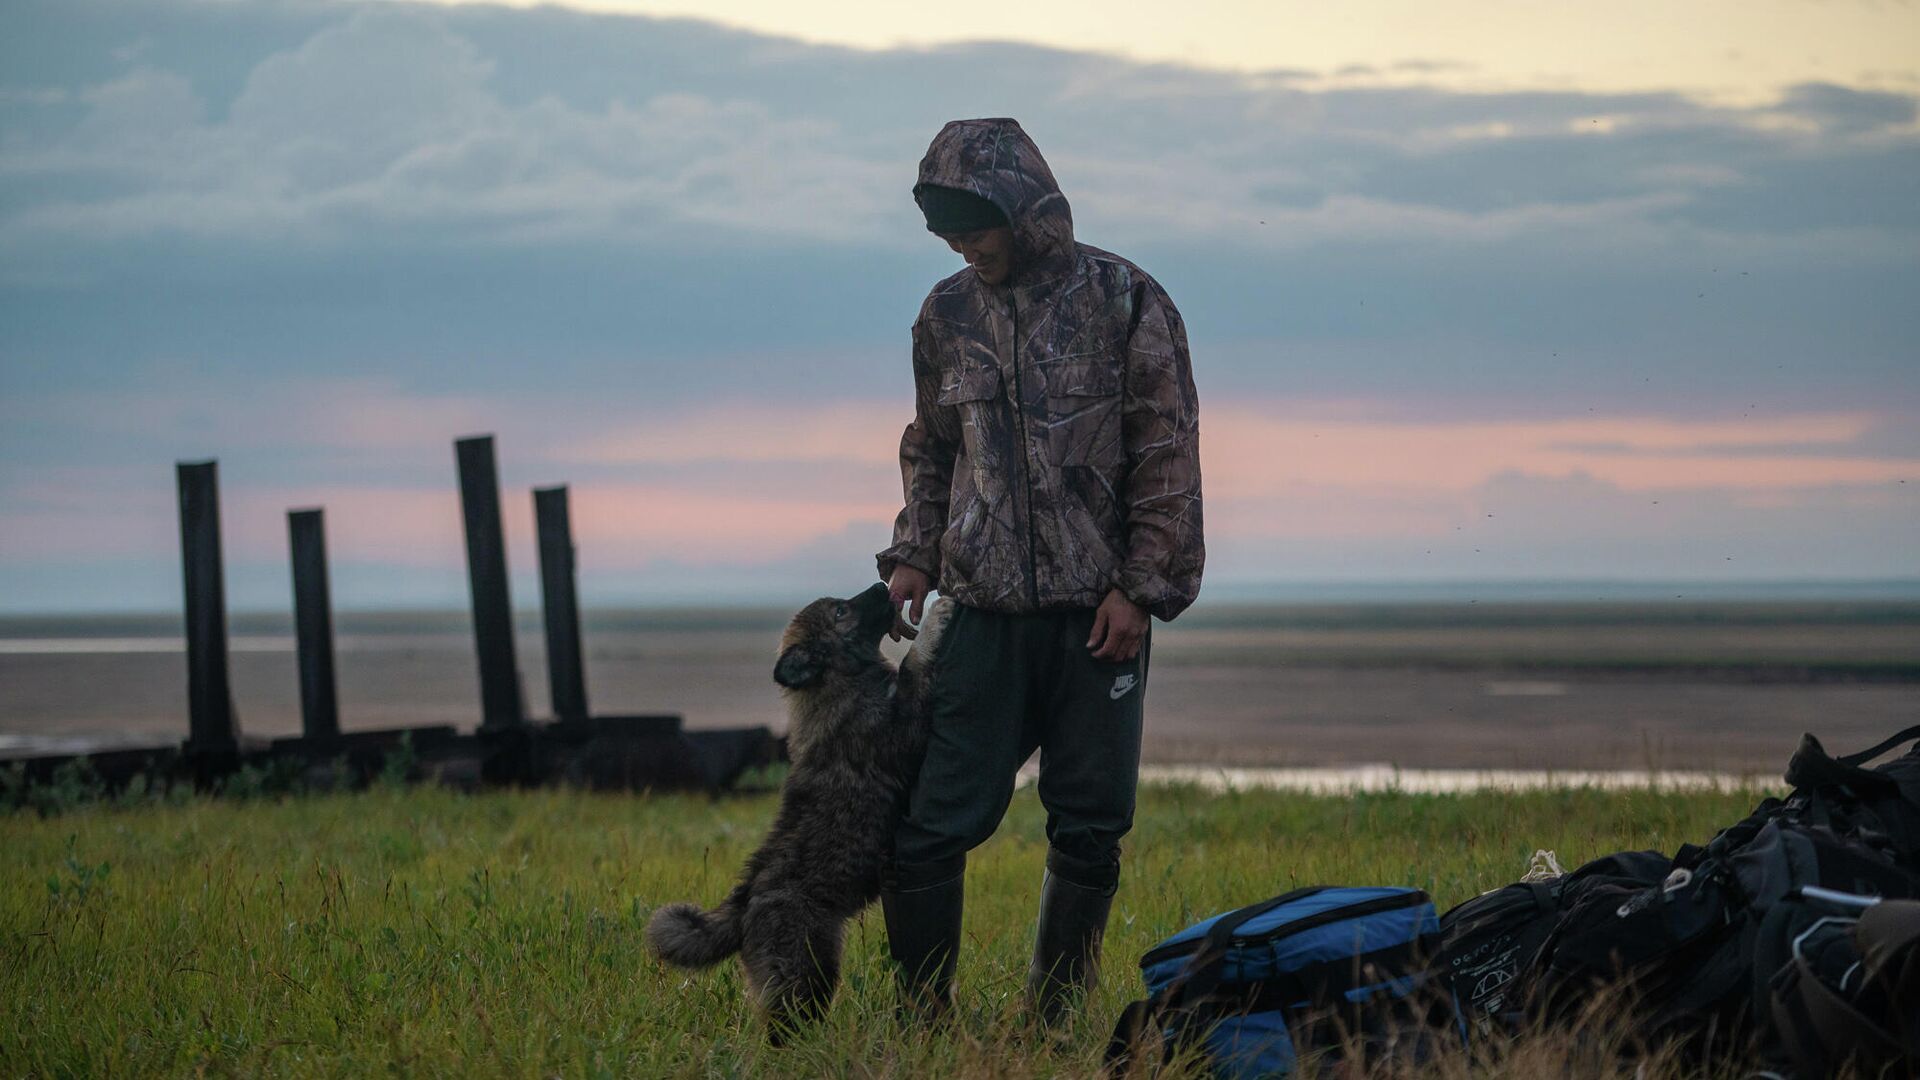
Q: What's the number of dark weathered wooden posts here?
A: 4